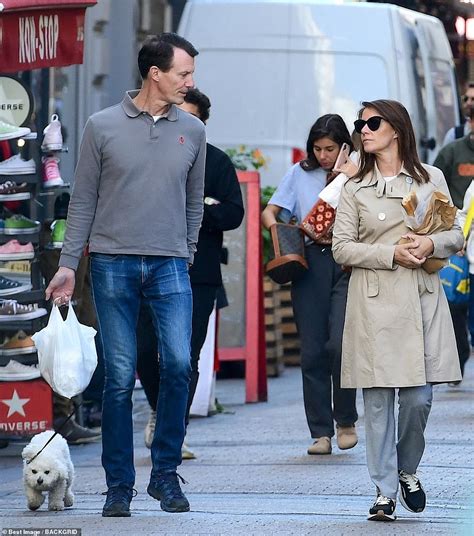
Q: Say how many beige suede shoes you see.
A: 2